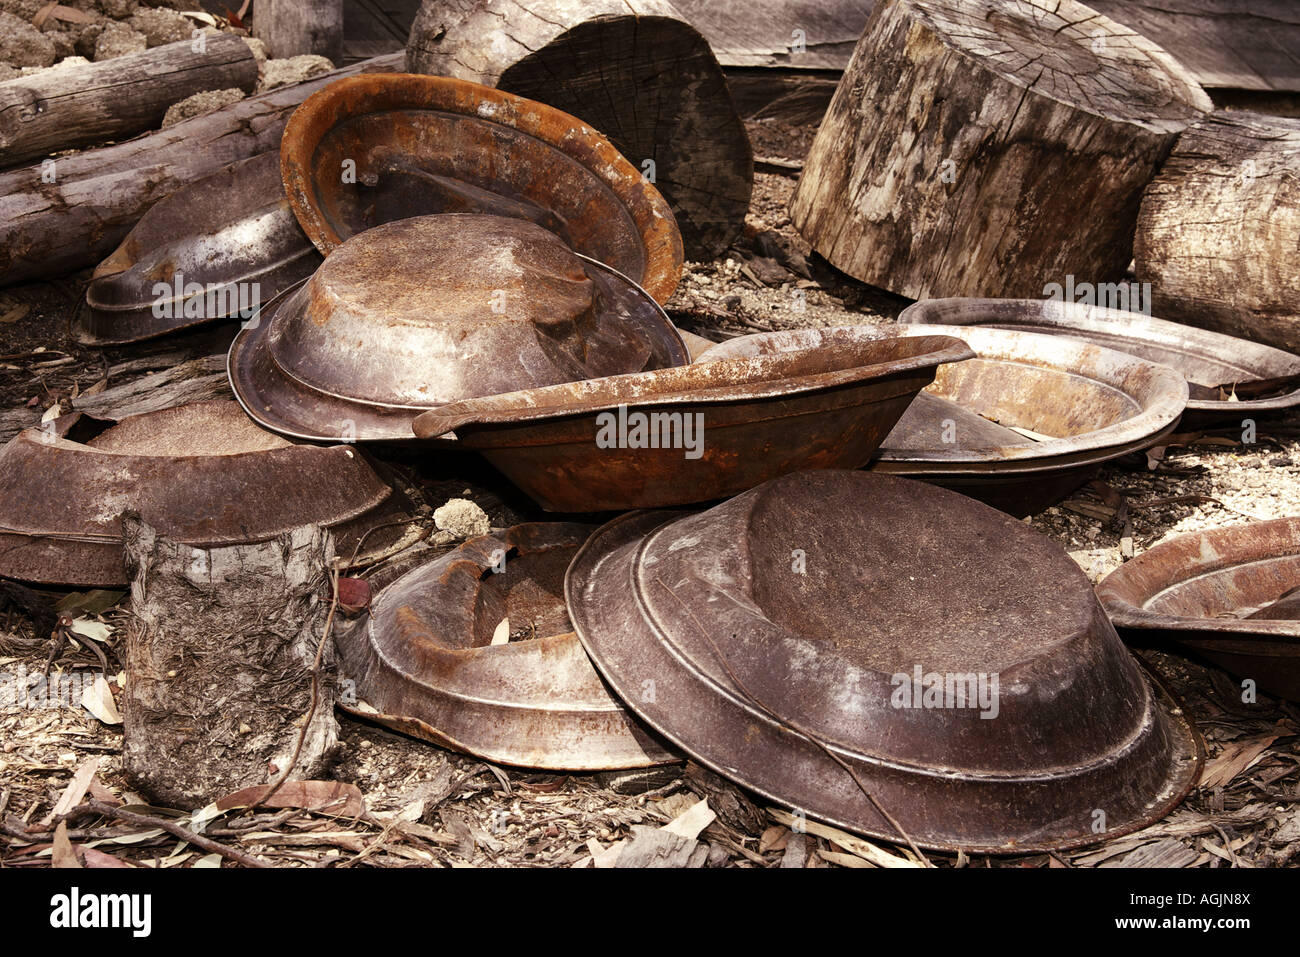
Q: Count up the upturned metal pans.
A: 5